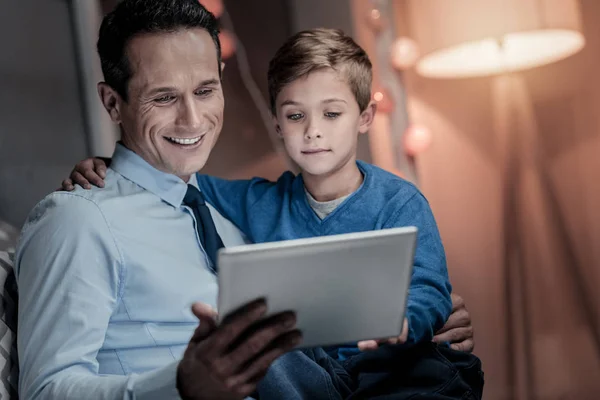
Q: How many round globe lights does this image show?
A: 6